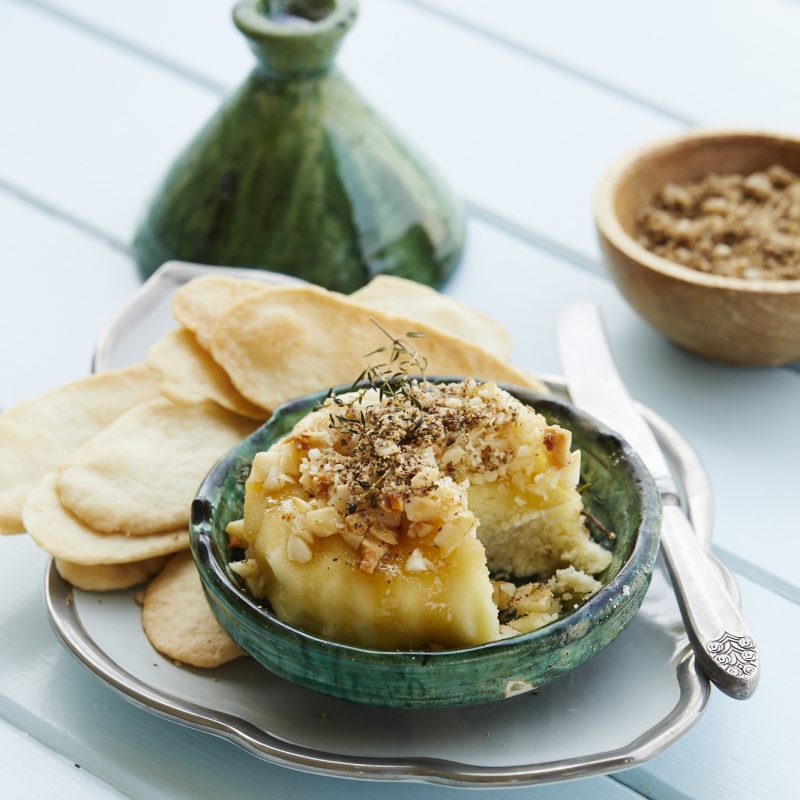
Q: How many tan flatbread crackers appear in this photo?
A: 9